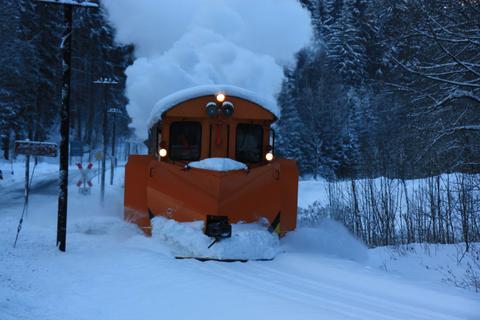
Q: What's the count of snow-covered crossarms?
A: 3